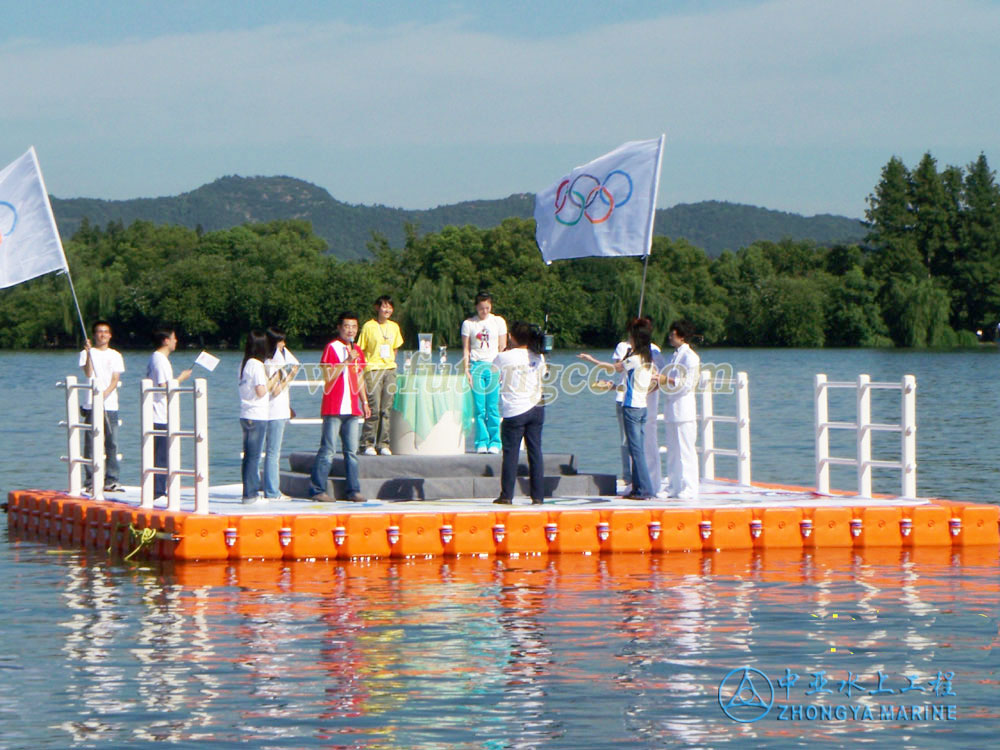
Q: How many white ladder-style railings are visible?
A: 4